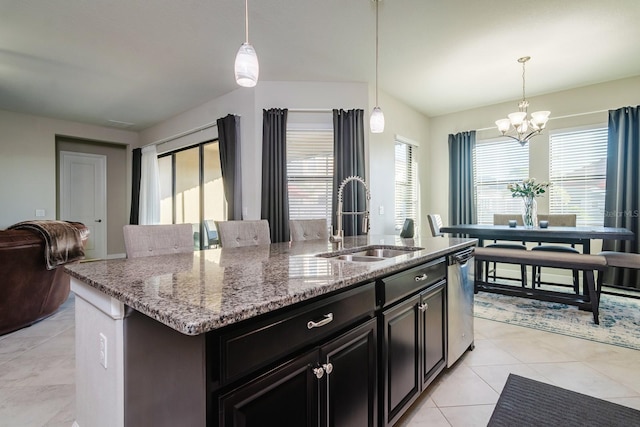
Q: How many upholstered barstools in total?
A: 3